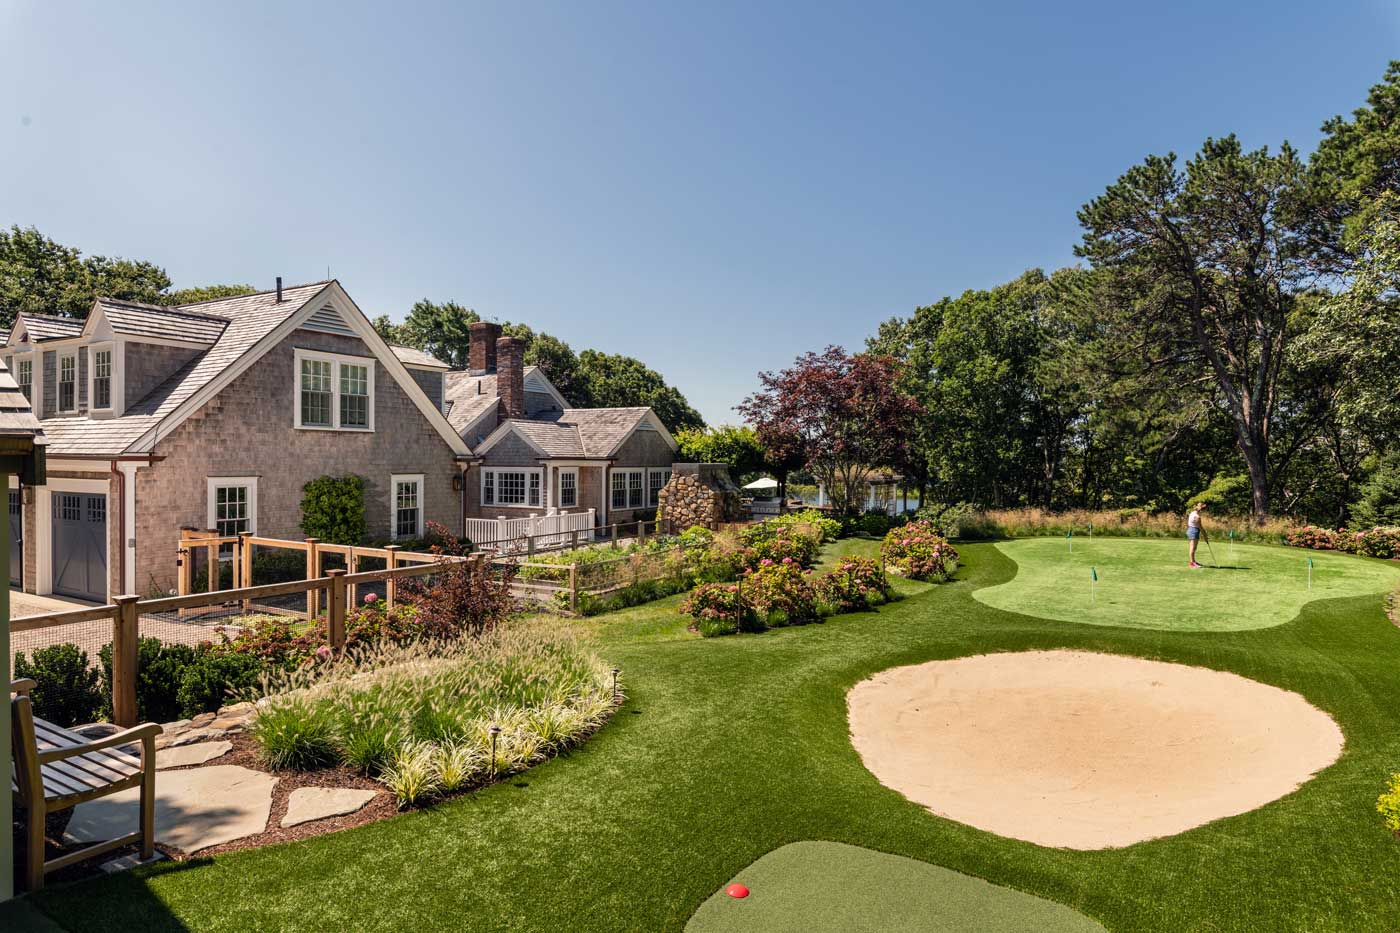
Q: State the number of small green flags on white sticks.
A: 5